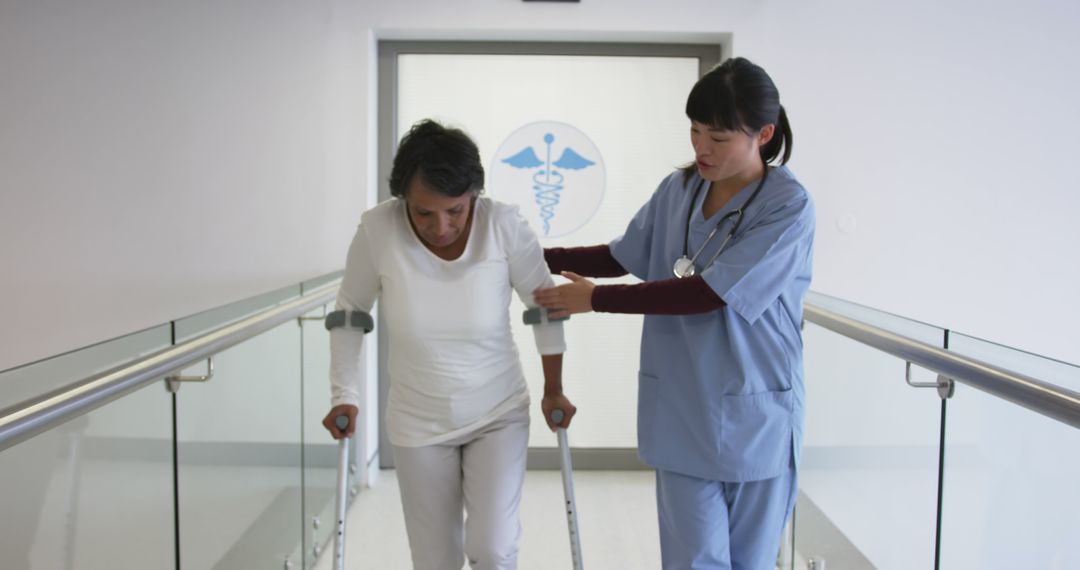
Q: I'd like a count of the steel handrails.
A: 2